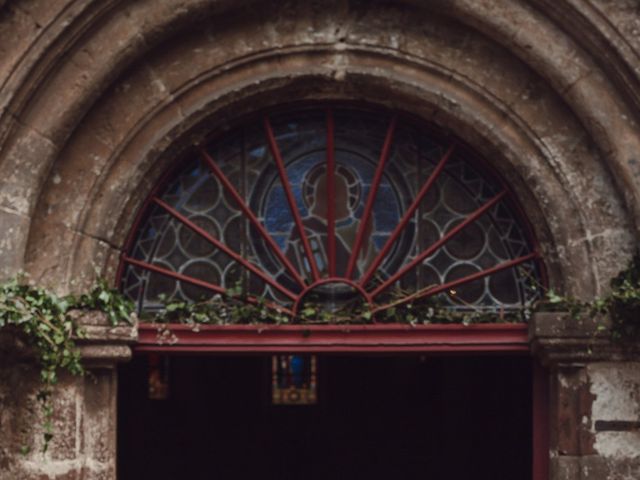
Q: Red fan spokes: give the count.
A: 9